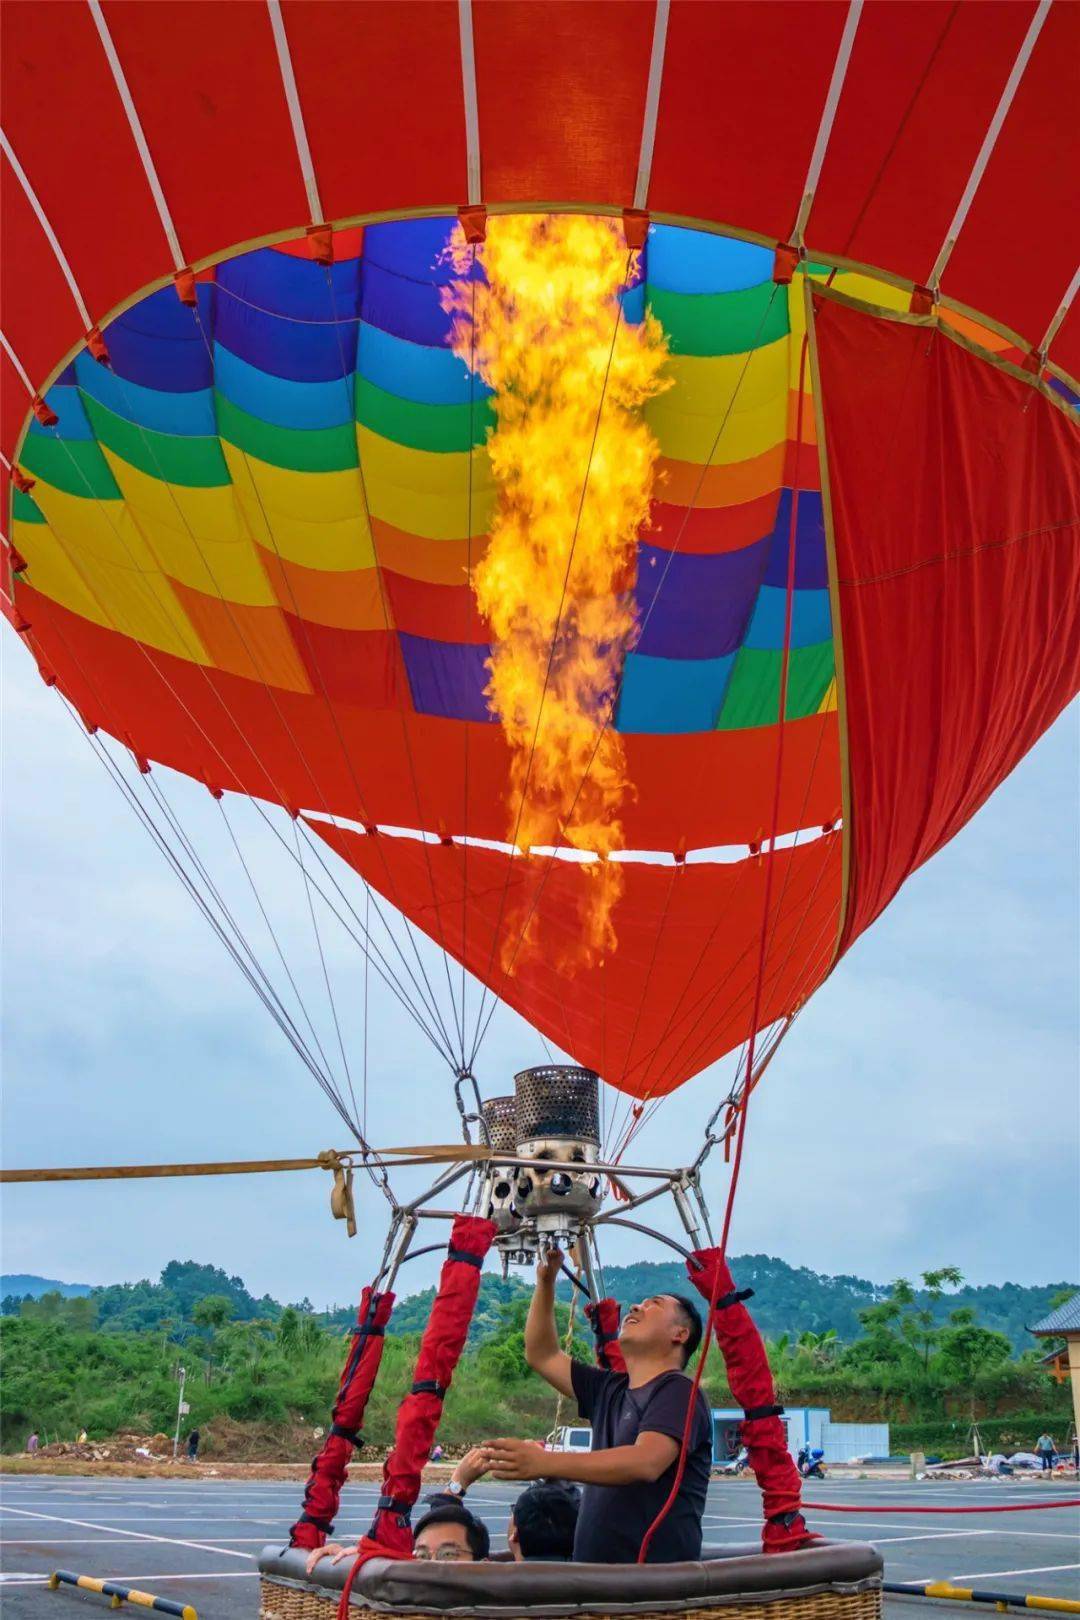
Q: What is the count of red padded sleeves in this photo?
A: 4